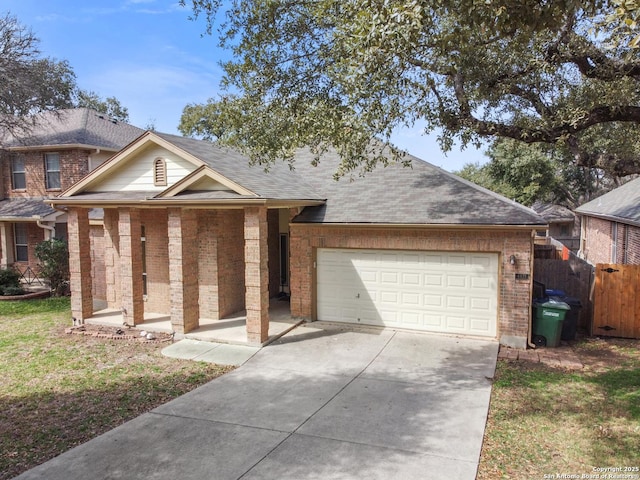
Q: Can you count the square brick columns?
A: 4